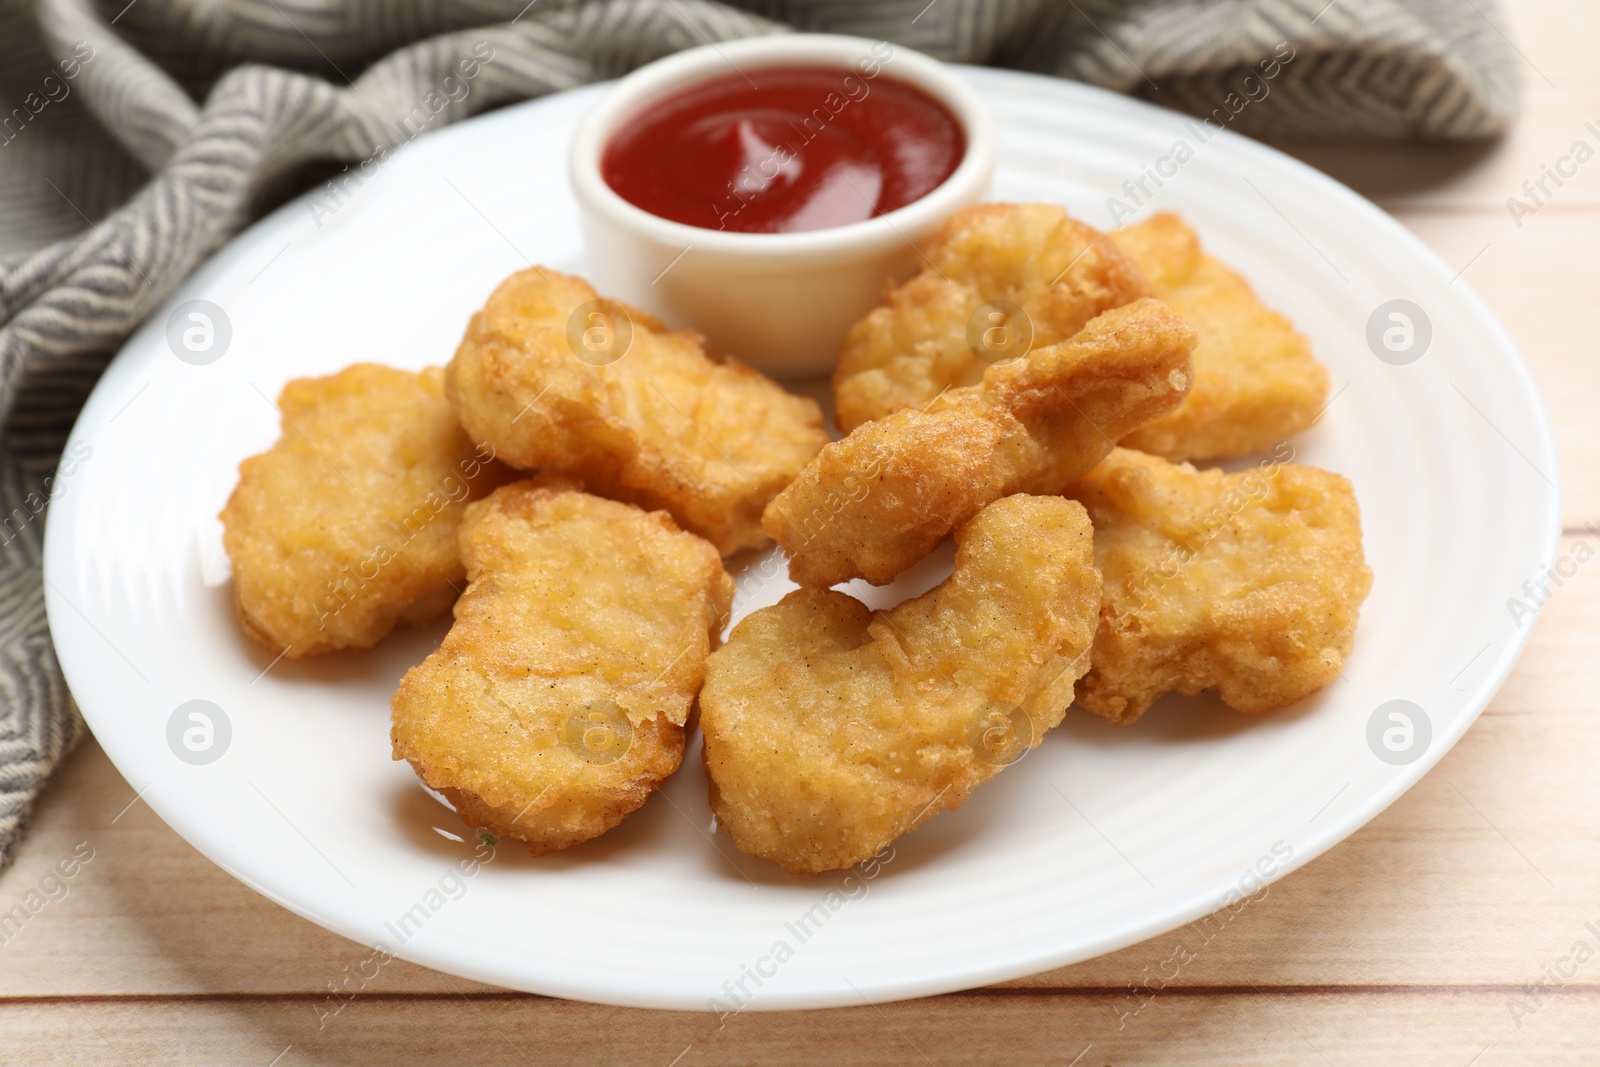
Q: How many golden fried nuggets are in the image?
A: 8